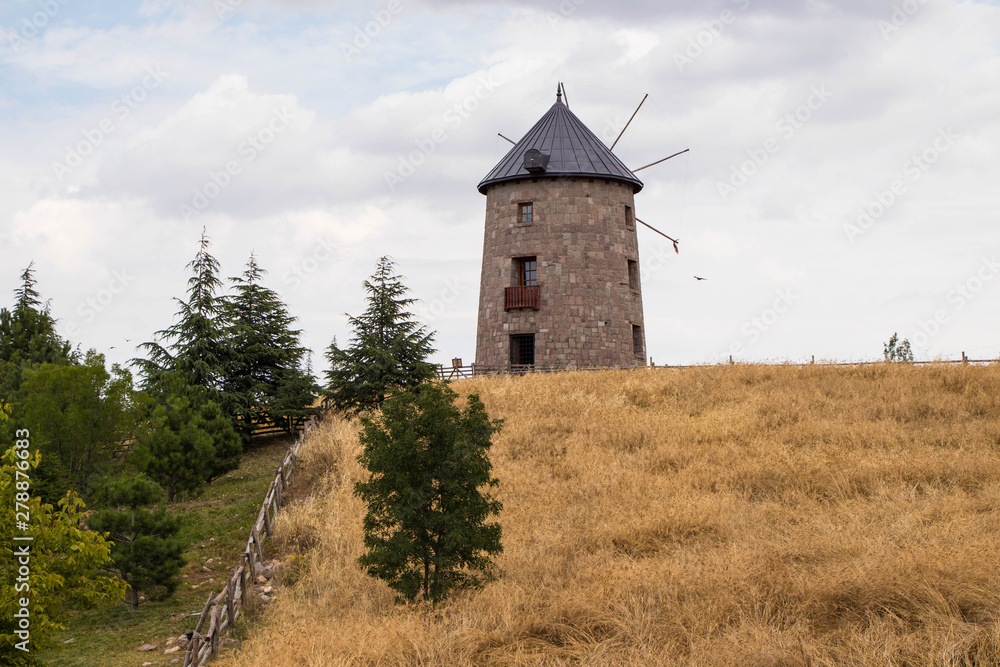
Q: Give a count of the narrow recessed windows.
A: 3